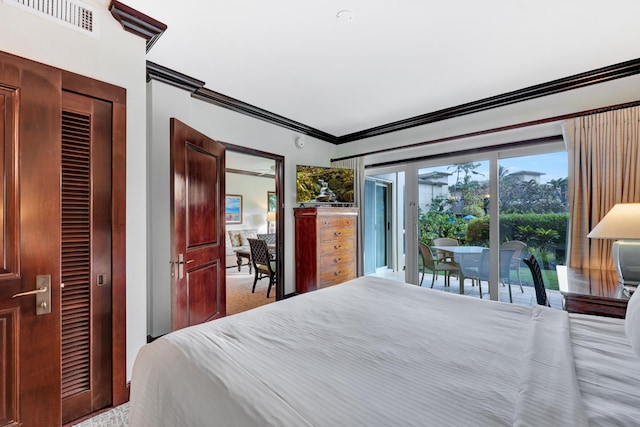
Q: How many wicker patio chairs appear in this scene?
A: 4